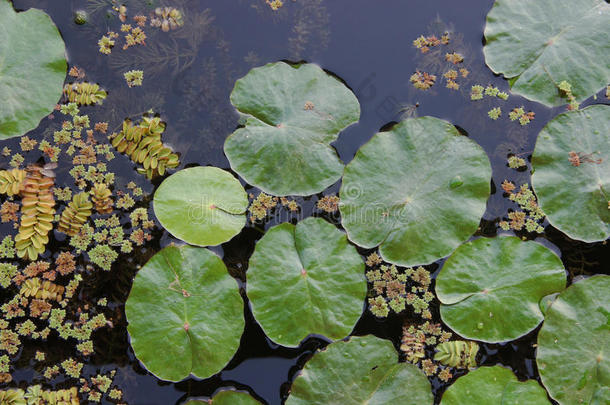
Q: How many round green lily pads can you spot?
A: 13